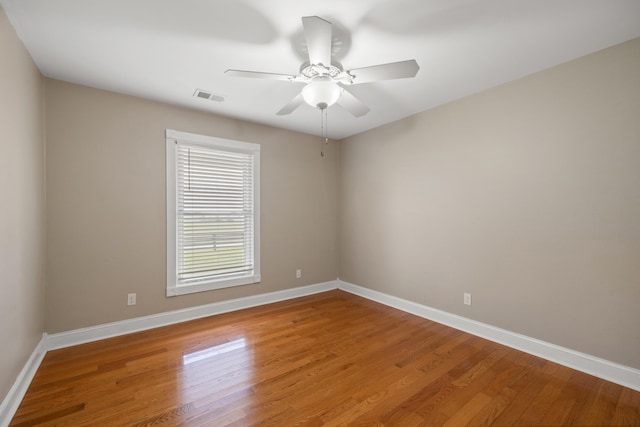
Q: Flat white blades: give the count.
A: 5